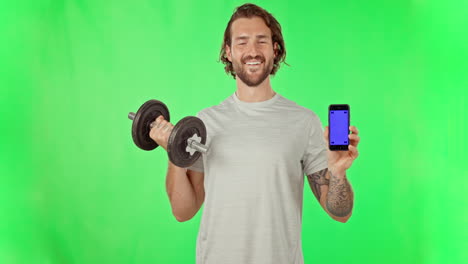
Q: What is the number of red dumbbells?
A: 0